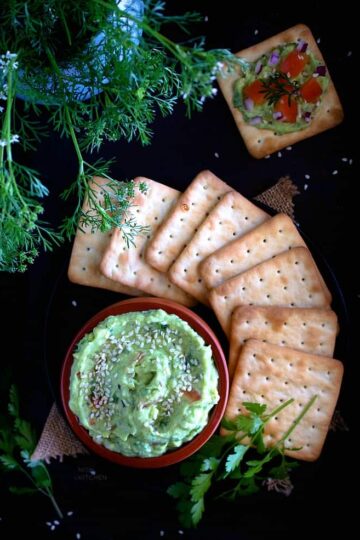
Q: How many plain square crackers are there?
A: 8